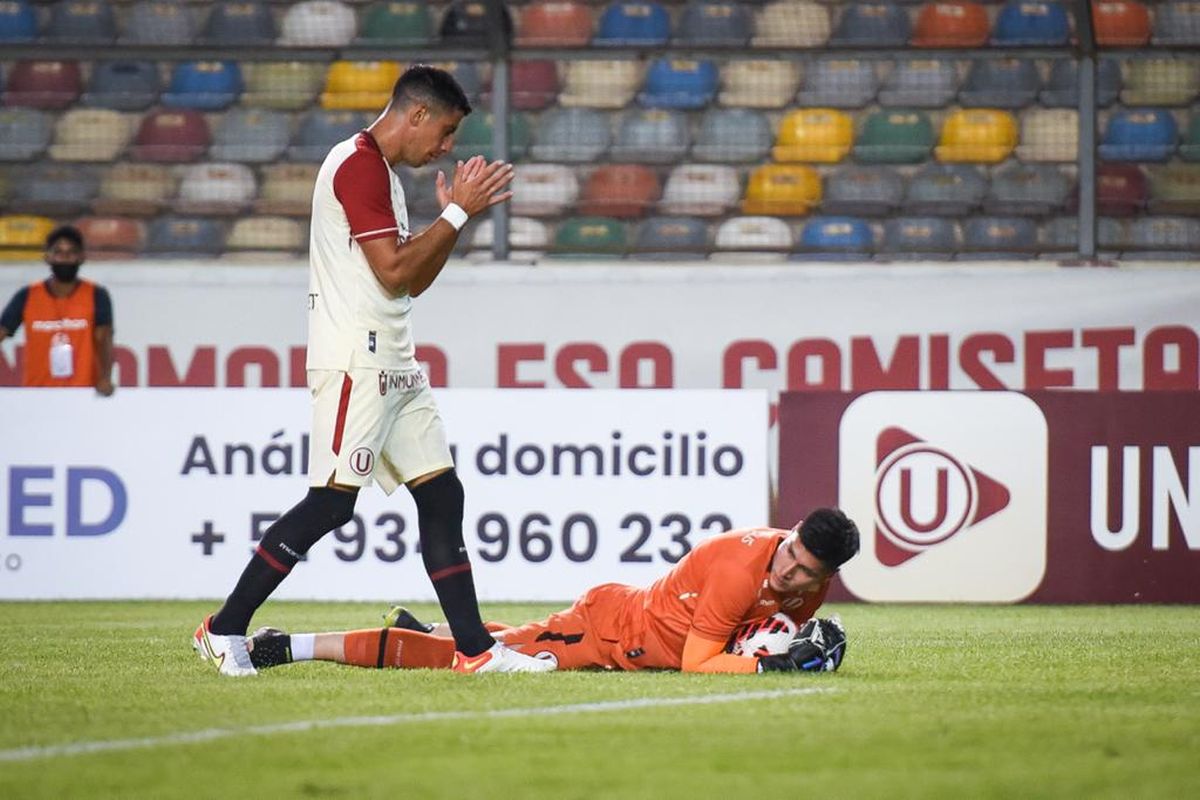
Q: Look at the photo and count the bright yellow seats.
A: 5